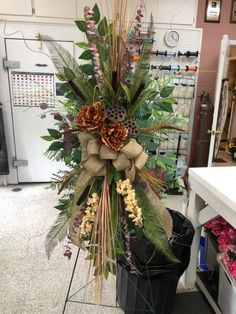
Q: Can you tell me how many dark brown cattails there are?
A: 4